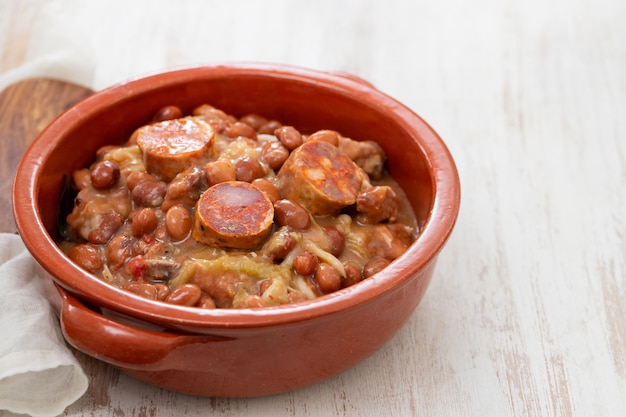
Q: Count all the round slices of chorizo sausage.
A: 3